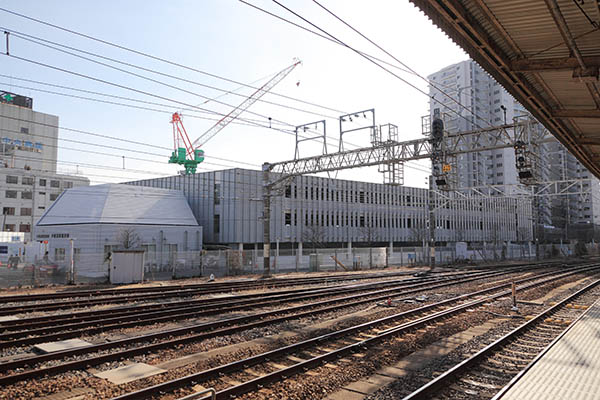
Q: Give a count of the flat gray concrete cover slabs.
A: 2